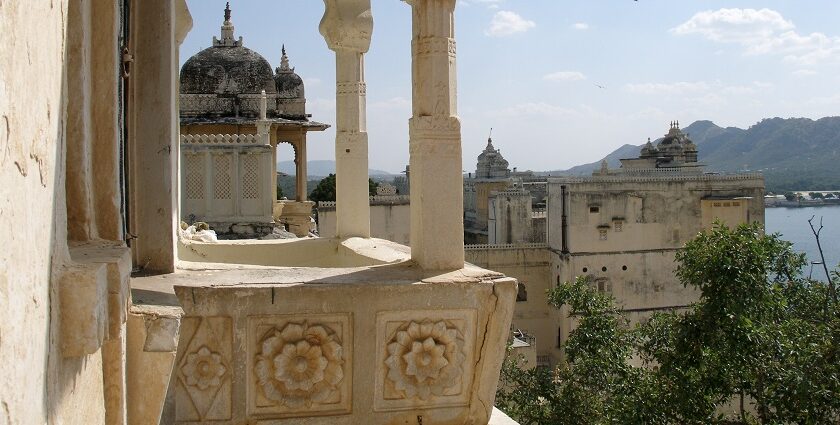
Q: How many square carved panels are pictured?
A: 2